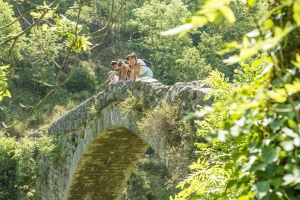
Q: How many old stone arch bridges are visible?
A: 1